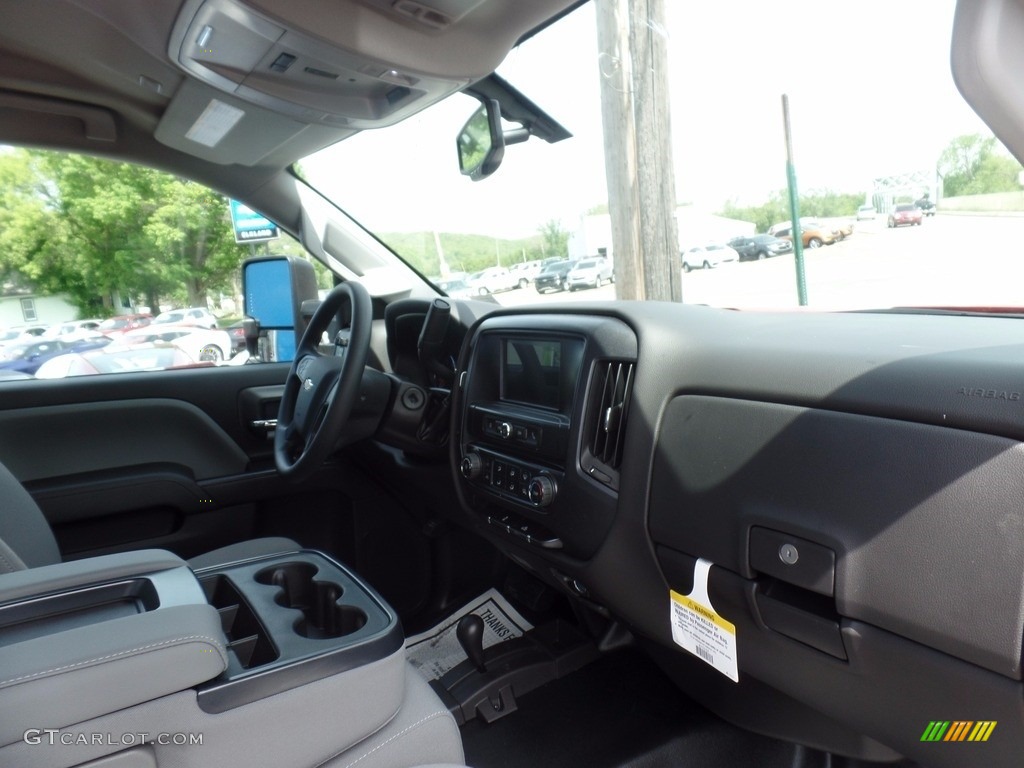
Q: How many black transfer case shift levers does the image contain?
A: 1